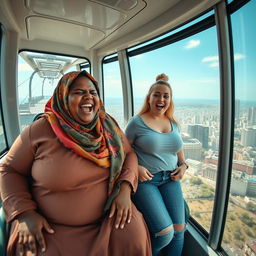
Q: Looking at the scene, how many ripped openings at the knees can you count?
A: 2